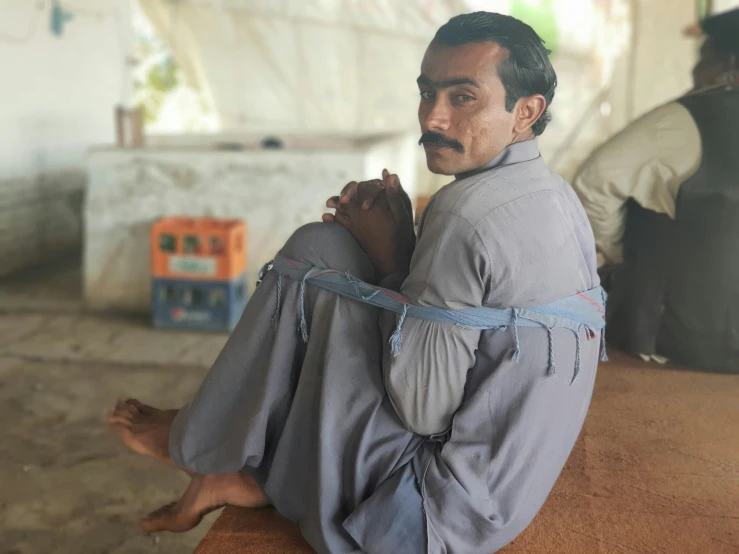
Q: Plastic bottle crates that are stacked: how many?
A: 2